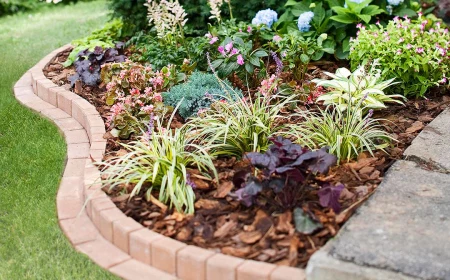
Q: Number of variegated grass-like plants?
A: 3